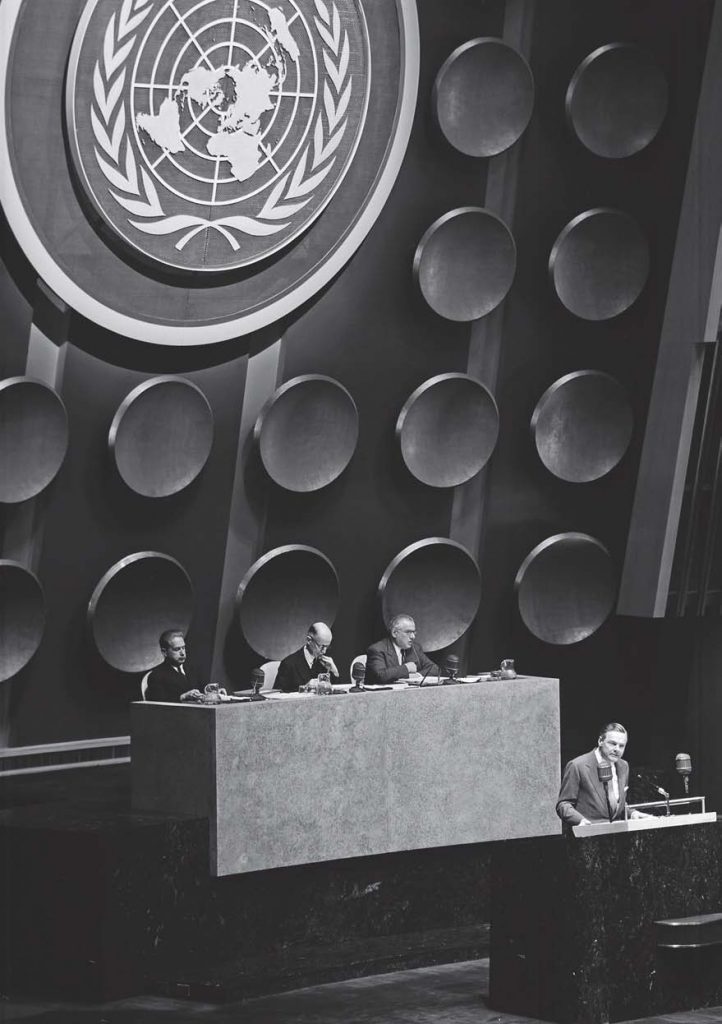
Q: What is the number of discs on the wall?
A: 14